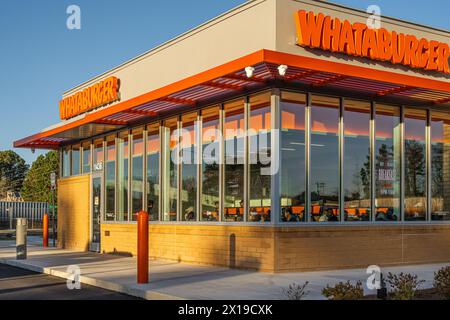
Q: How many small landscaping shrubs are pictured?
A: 4